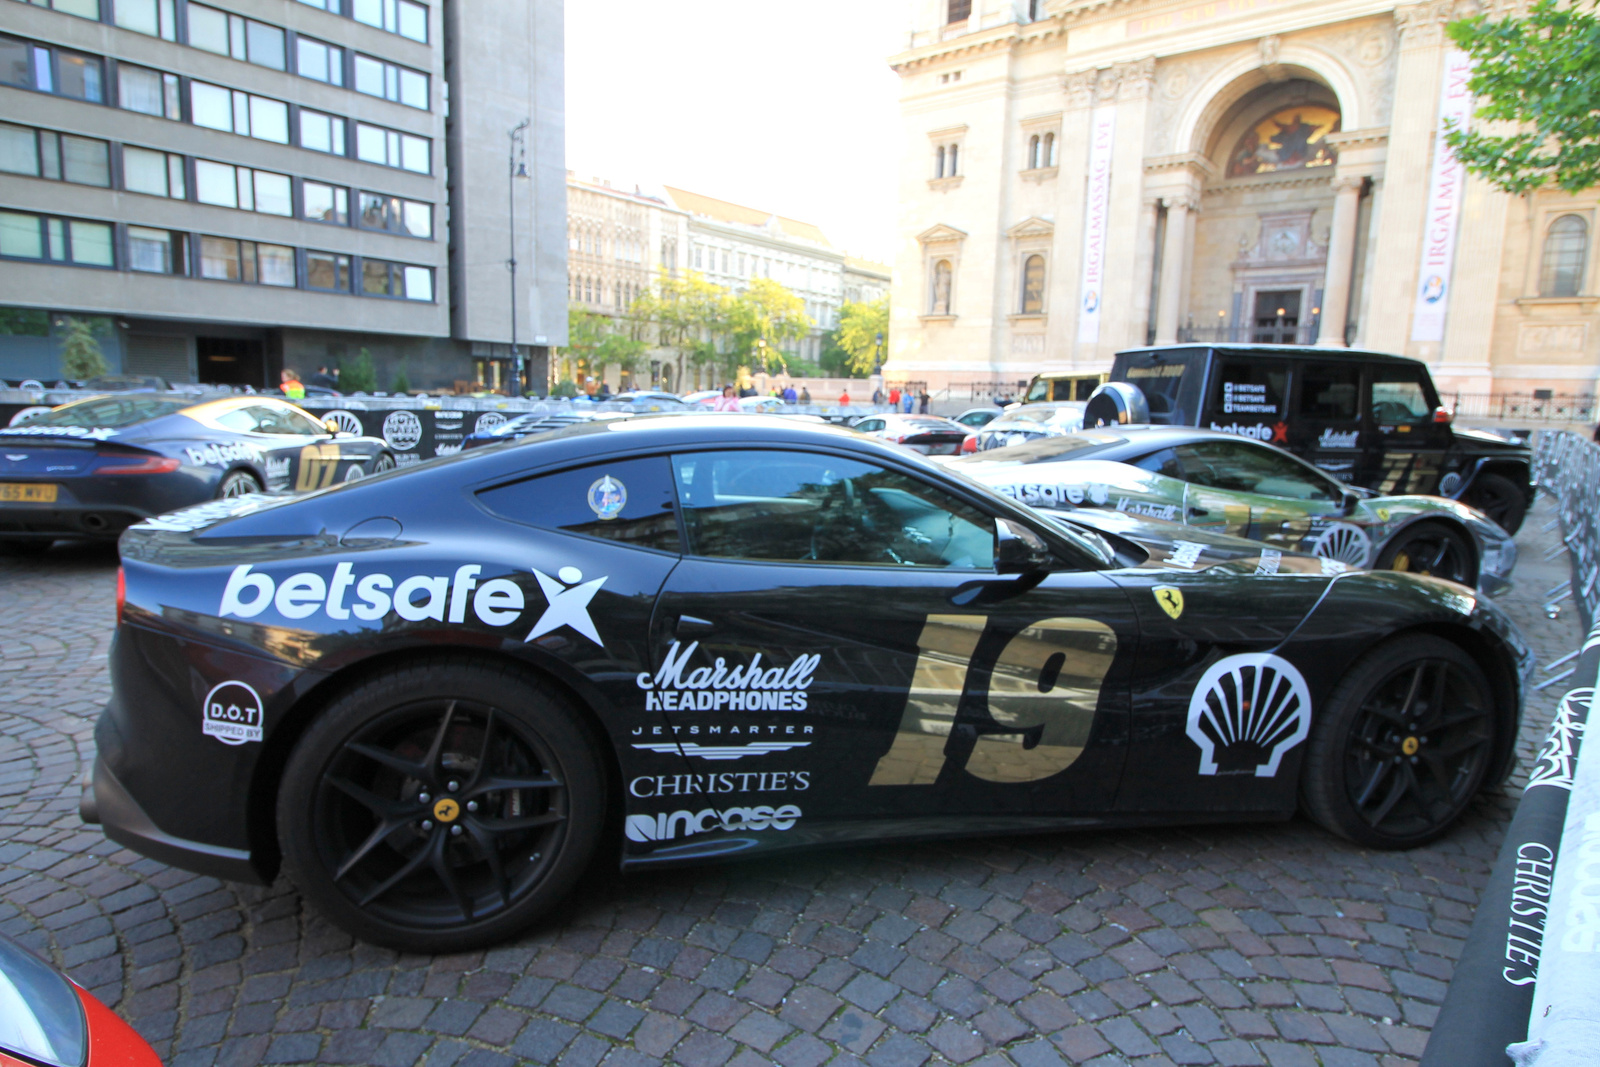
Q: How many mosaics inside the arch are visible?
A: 1